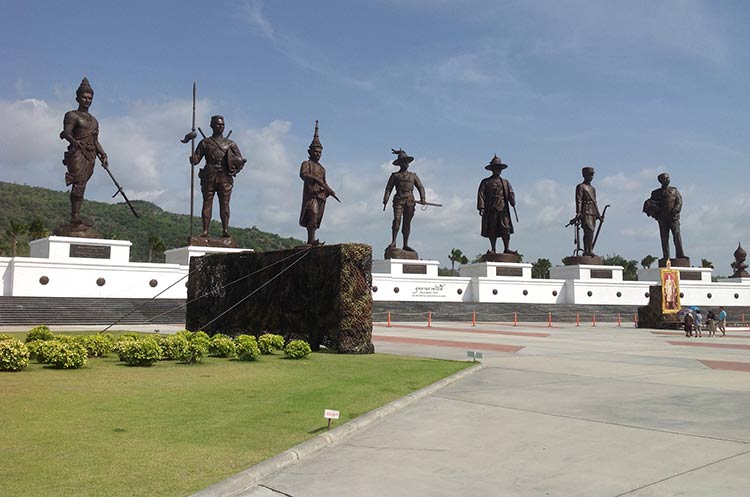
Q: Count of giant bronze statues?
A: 7